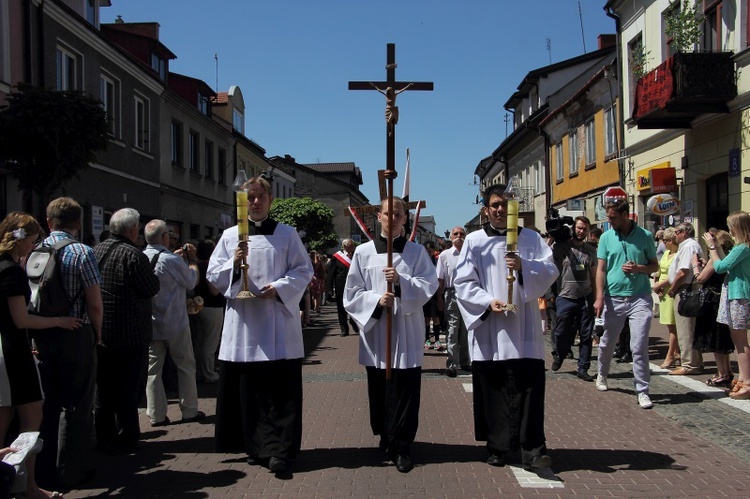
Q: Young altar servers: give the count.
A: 3